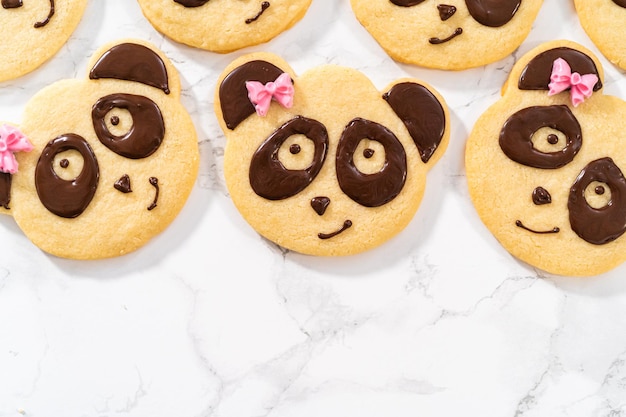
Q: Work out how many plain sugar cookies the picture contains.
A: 0